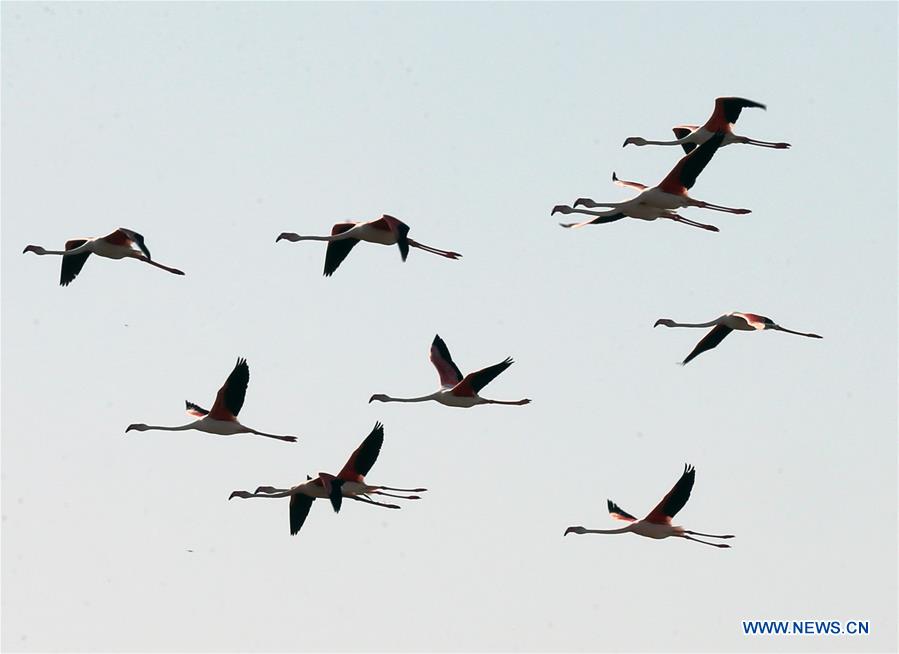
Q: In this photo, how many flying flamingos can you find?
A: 11